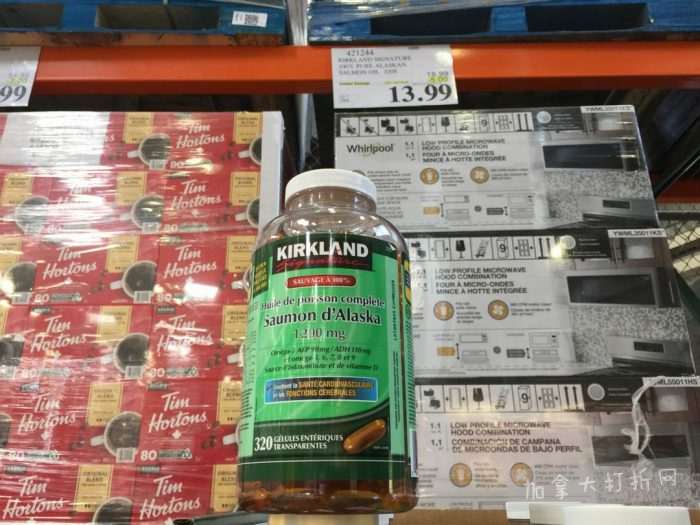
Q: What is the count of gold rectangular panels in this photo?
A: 15